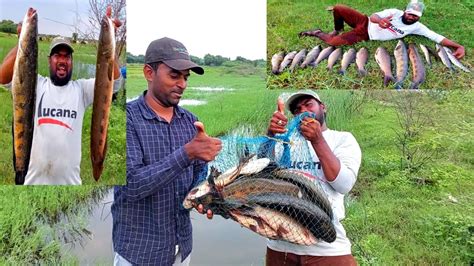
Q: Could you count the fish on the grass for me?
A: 14